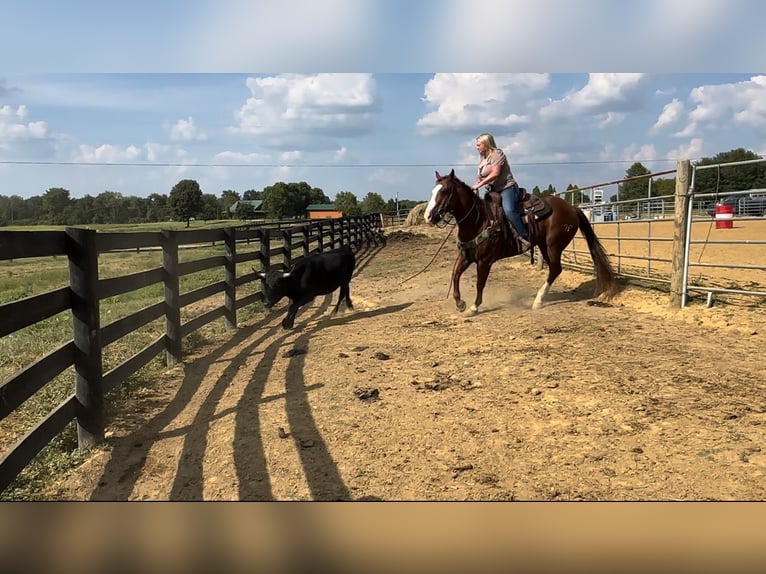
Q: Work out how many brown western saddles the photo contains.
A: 1